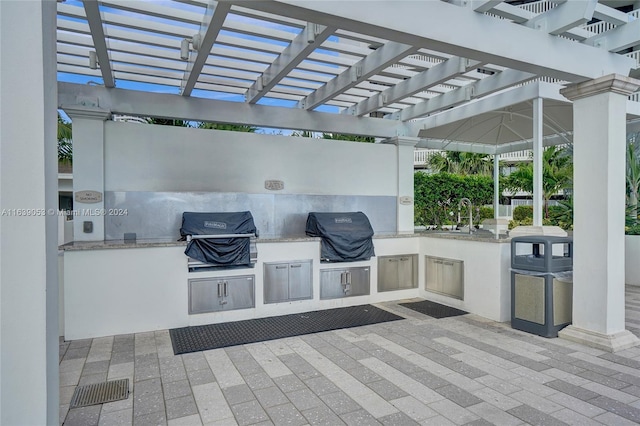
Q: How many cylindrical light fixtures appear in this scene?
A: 8